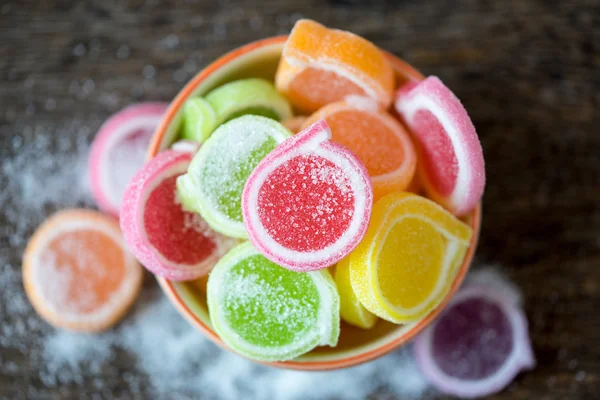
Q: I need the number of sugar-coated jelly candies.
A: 13